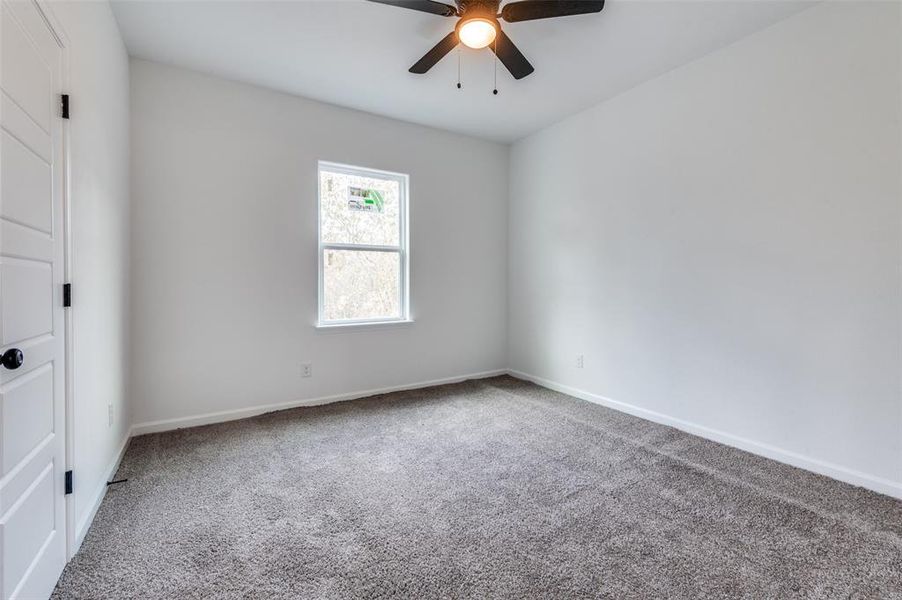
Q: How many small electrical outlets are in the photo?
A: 3